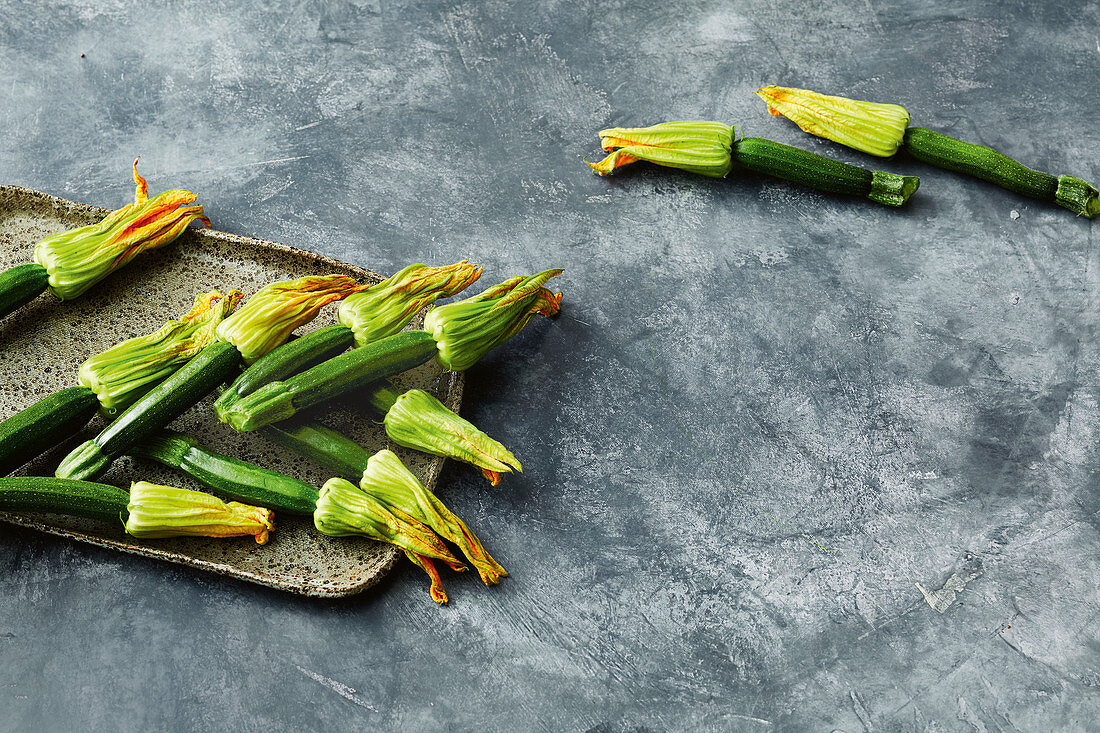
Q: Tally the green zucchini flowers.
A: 11